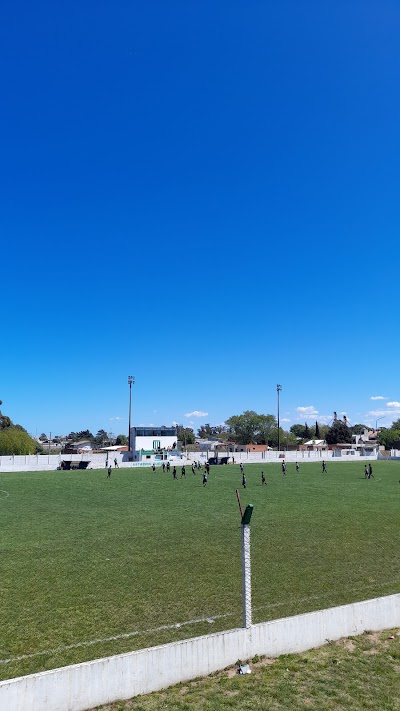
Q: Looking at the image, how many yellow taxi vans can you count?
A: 0